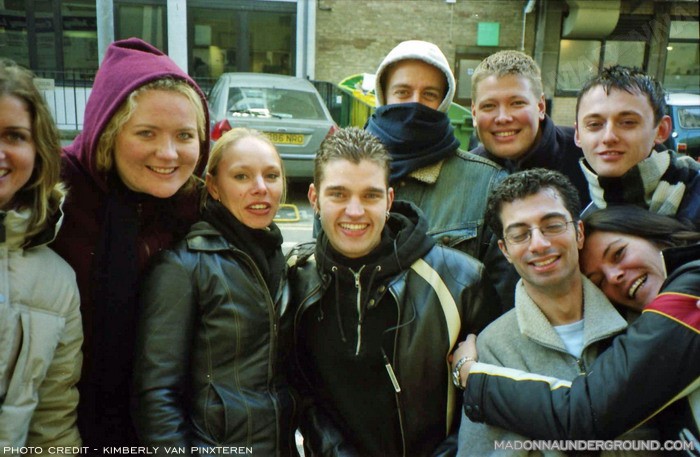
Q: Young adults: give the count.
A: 9